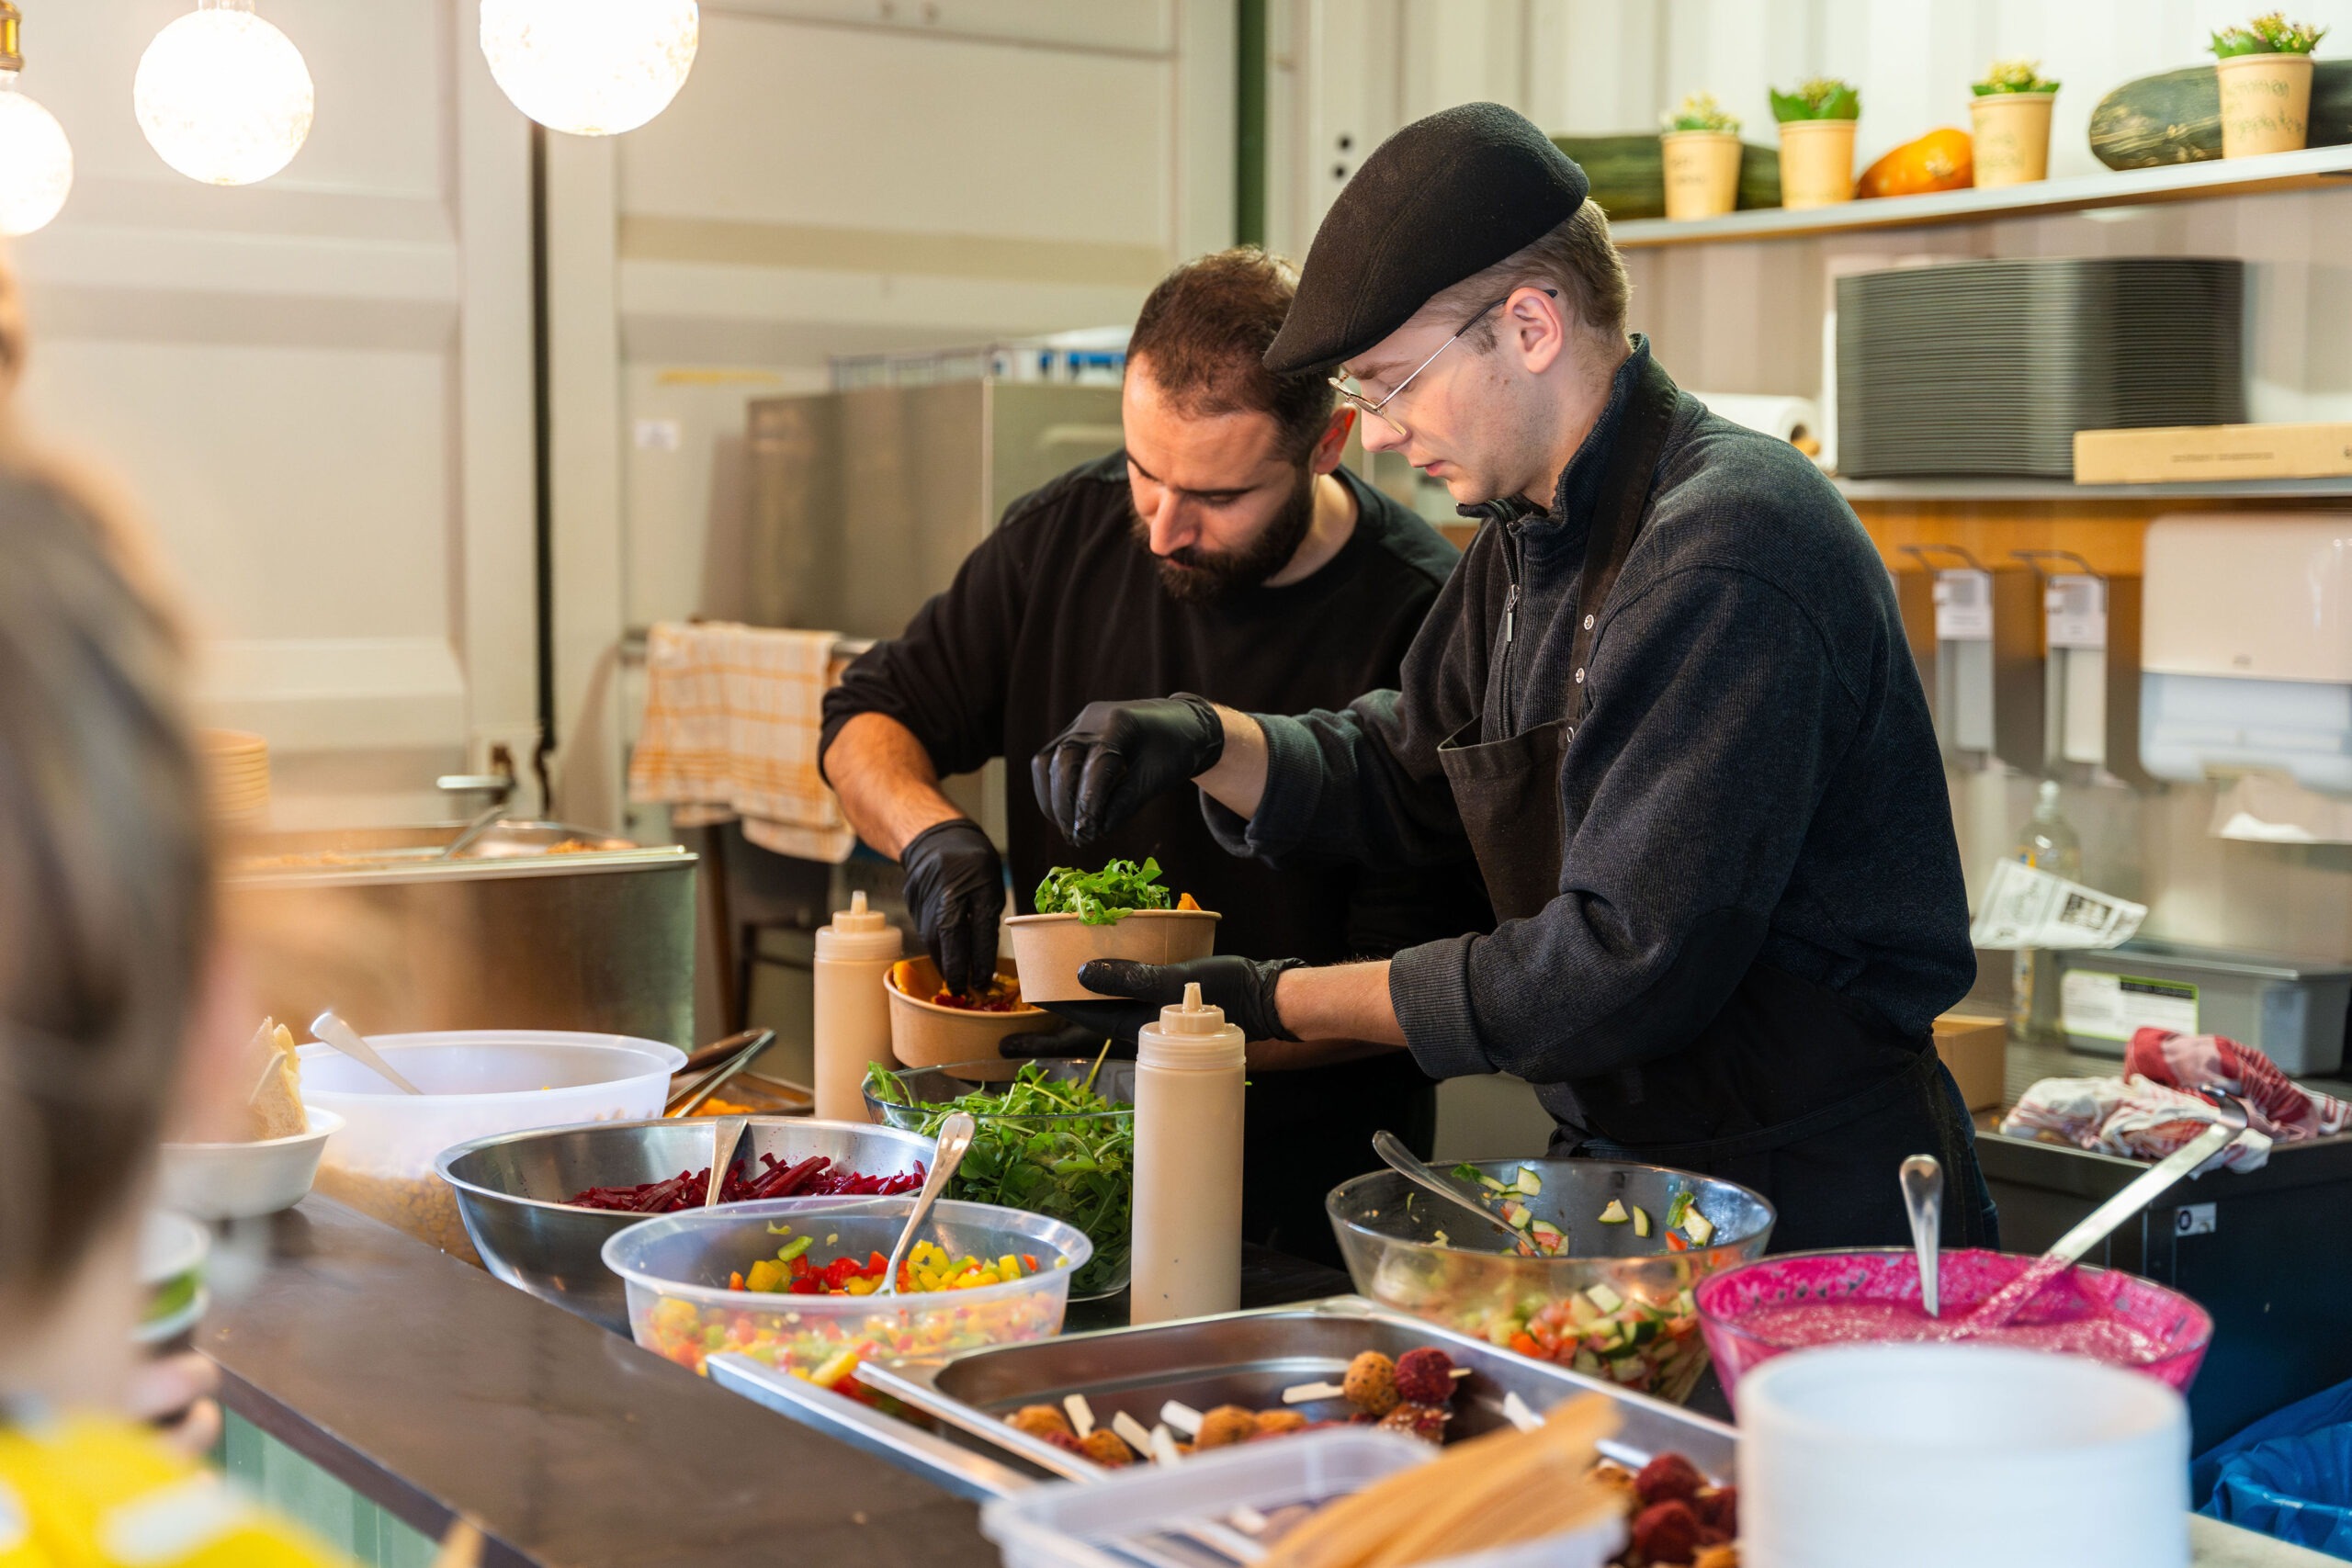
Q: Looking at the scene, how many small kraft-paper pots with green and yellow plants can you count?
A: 4